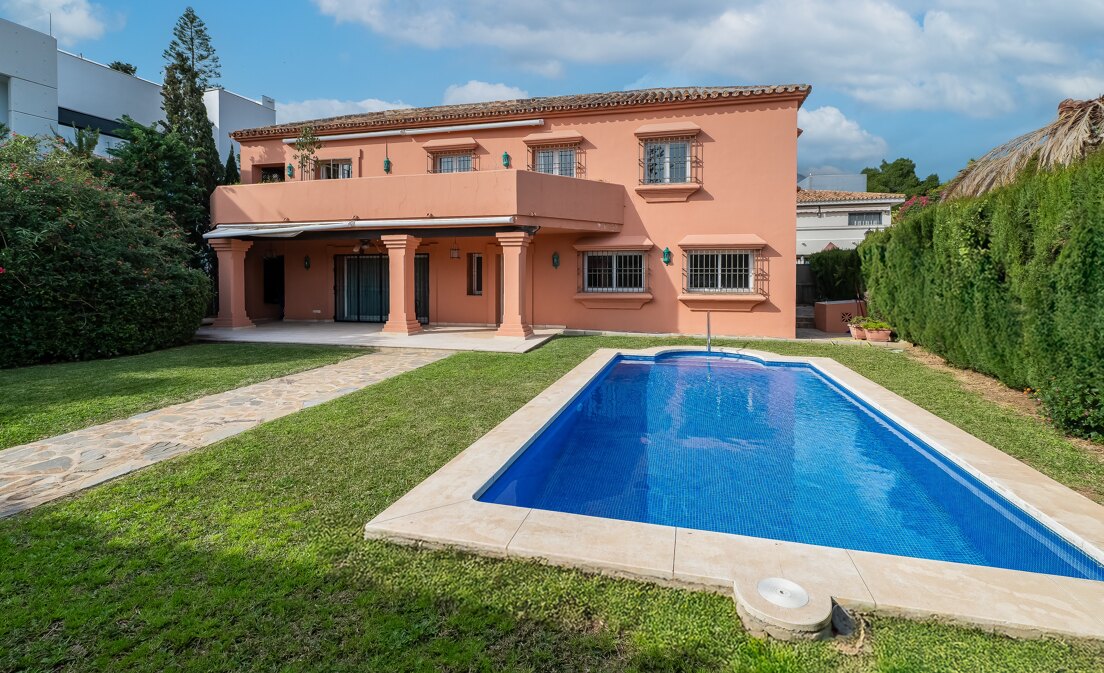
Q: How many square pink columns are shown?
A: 3